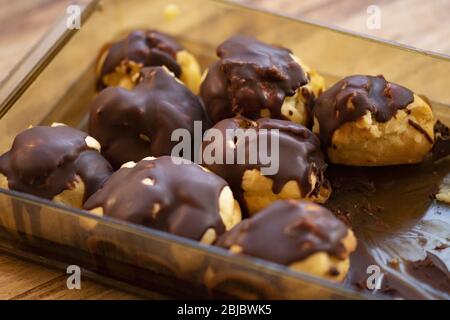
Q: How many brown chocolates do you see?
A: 8